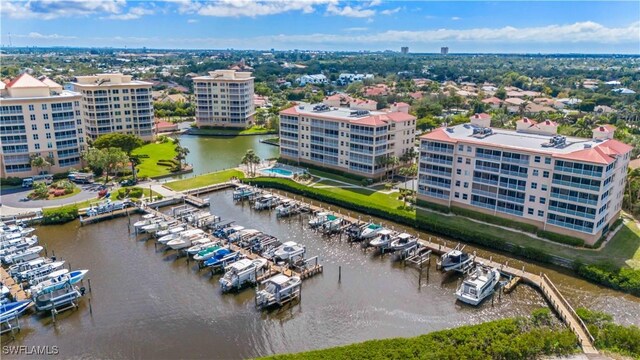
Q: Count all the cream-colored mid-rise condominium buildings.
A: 5